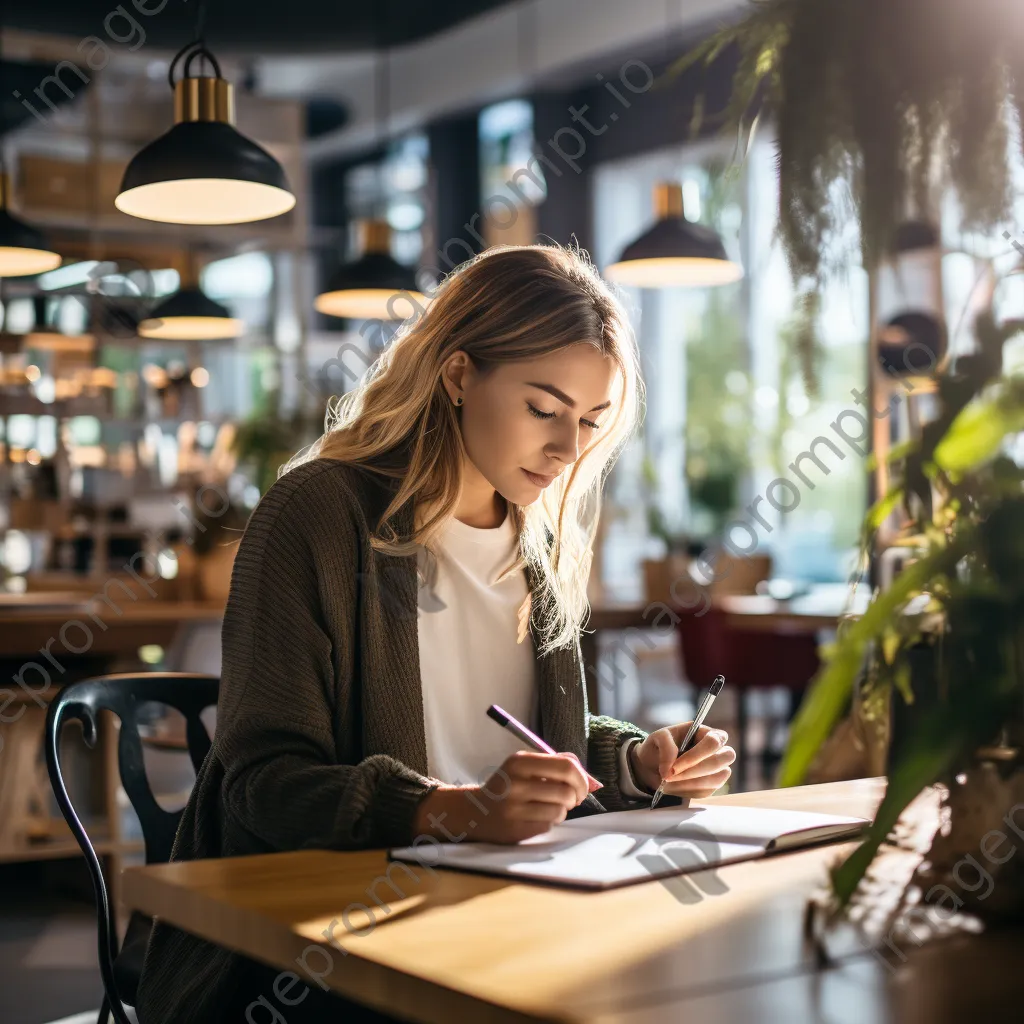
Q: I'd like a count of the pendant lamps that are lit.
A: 5